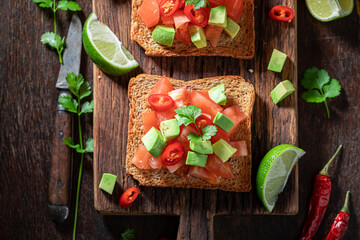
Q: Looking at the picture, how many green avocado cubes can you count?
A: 14